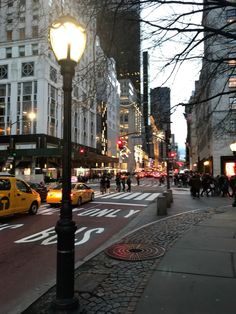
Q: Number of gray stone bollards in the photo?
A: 3